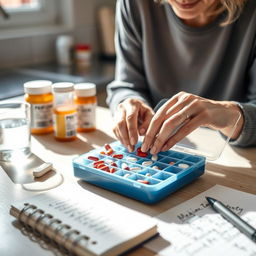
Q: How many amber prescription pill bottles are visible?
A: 3